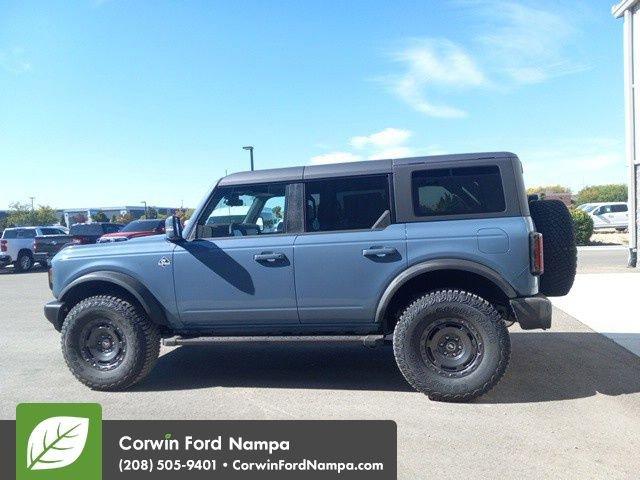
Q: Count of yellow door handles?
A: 0